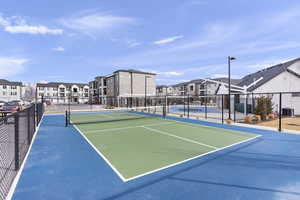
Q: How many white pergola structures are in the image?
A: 1